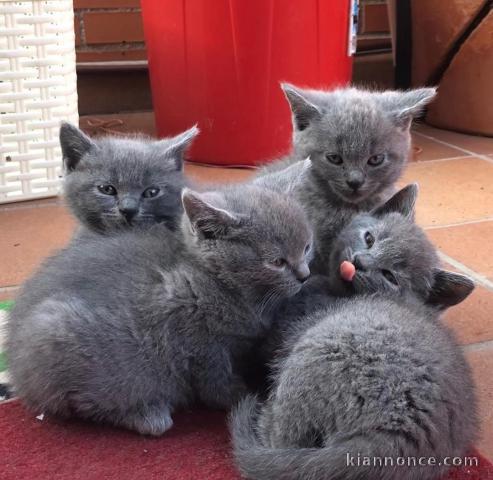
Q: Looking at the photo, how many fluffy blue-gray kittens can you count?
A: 4